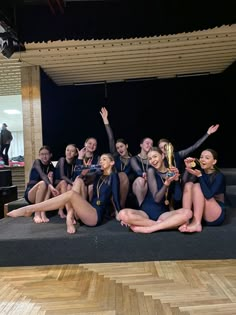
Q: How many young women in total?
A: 9